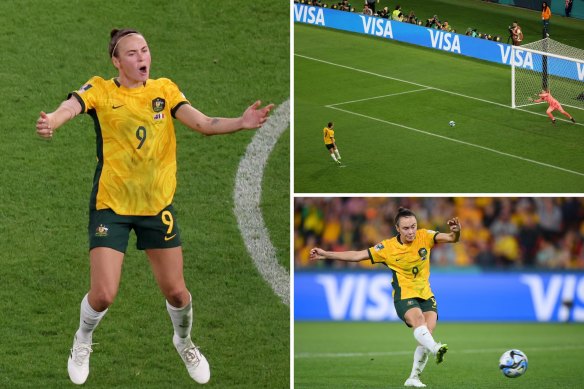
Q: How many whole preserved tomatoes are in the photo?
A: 0